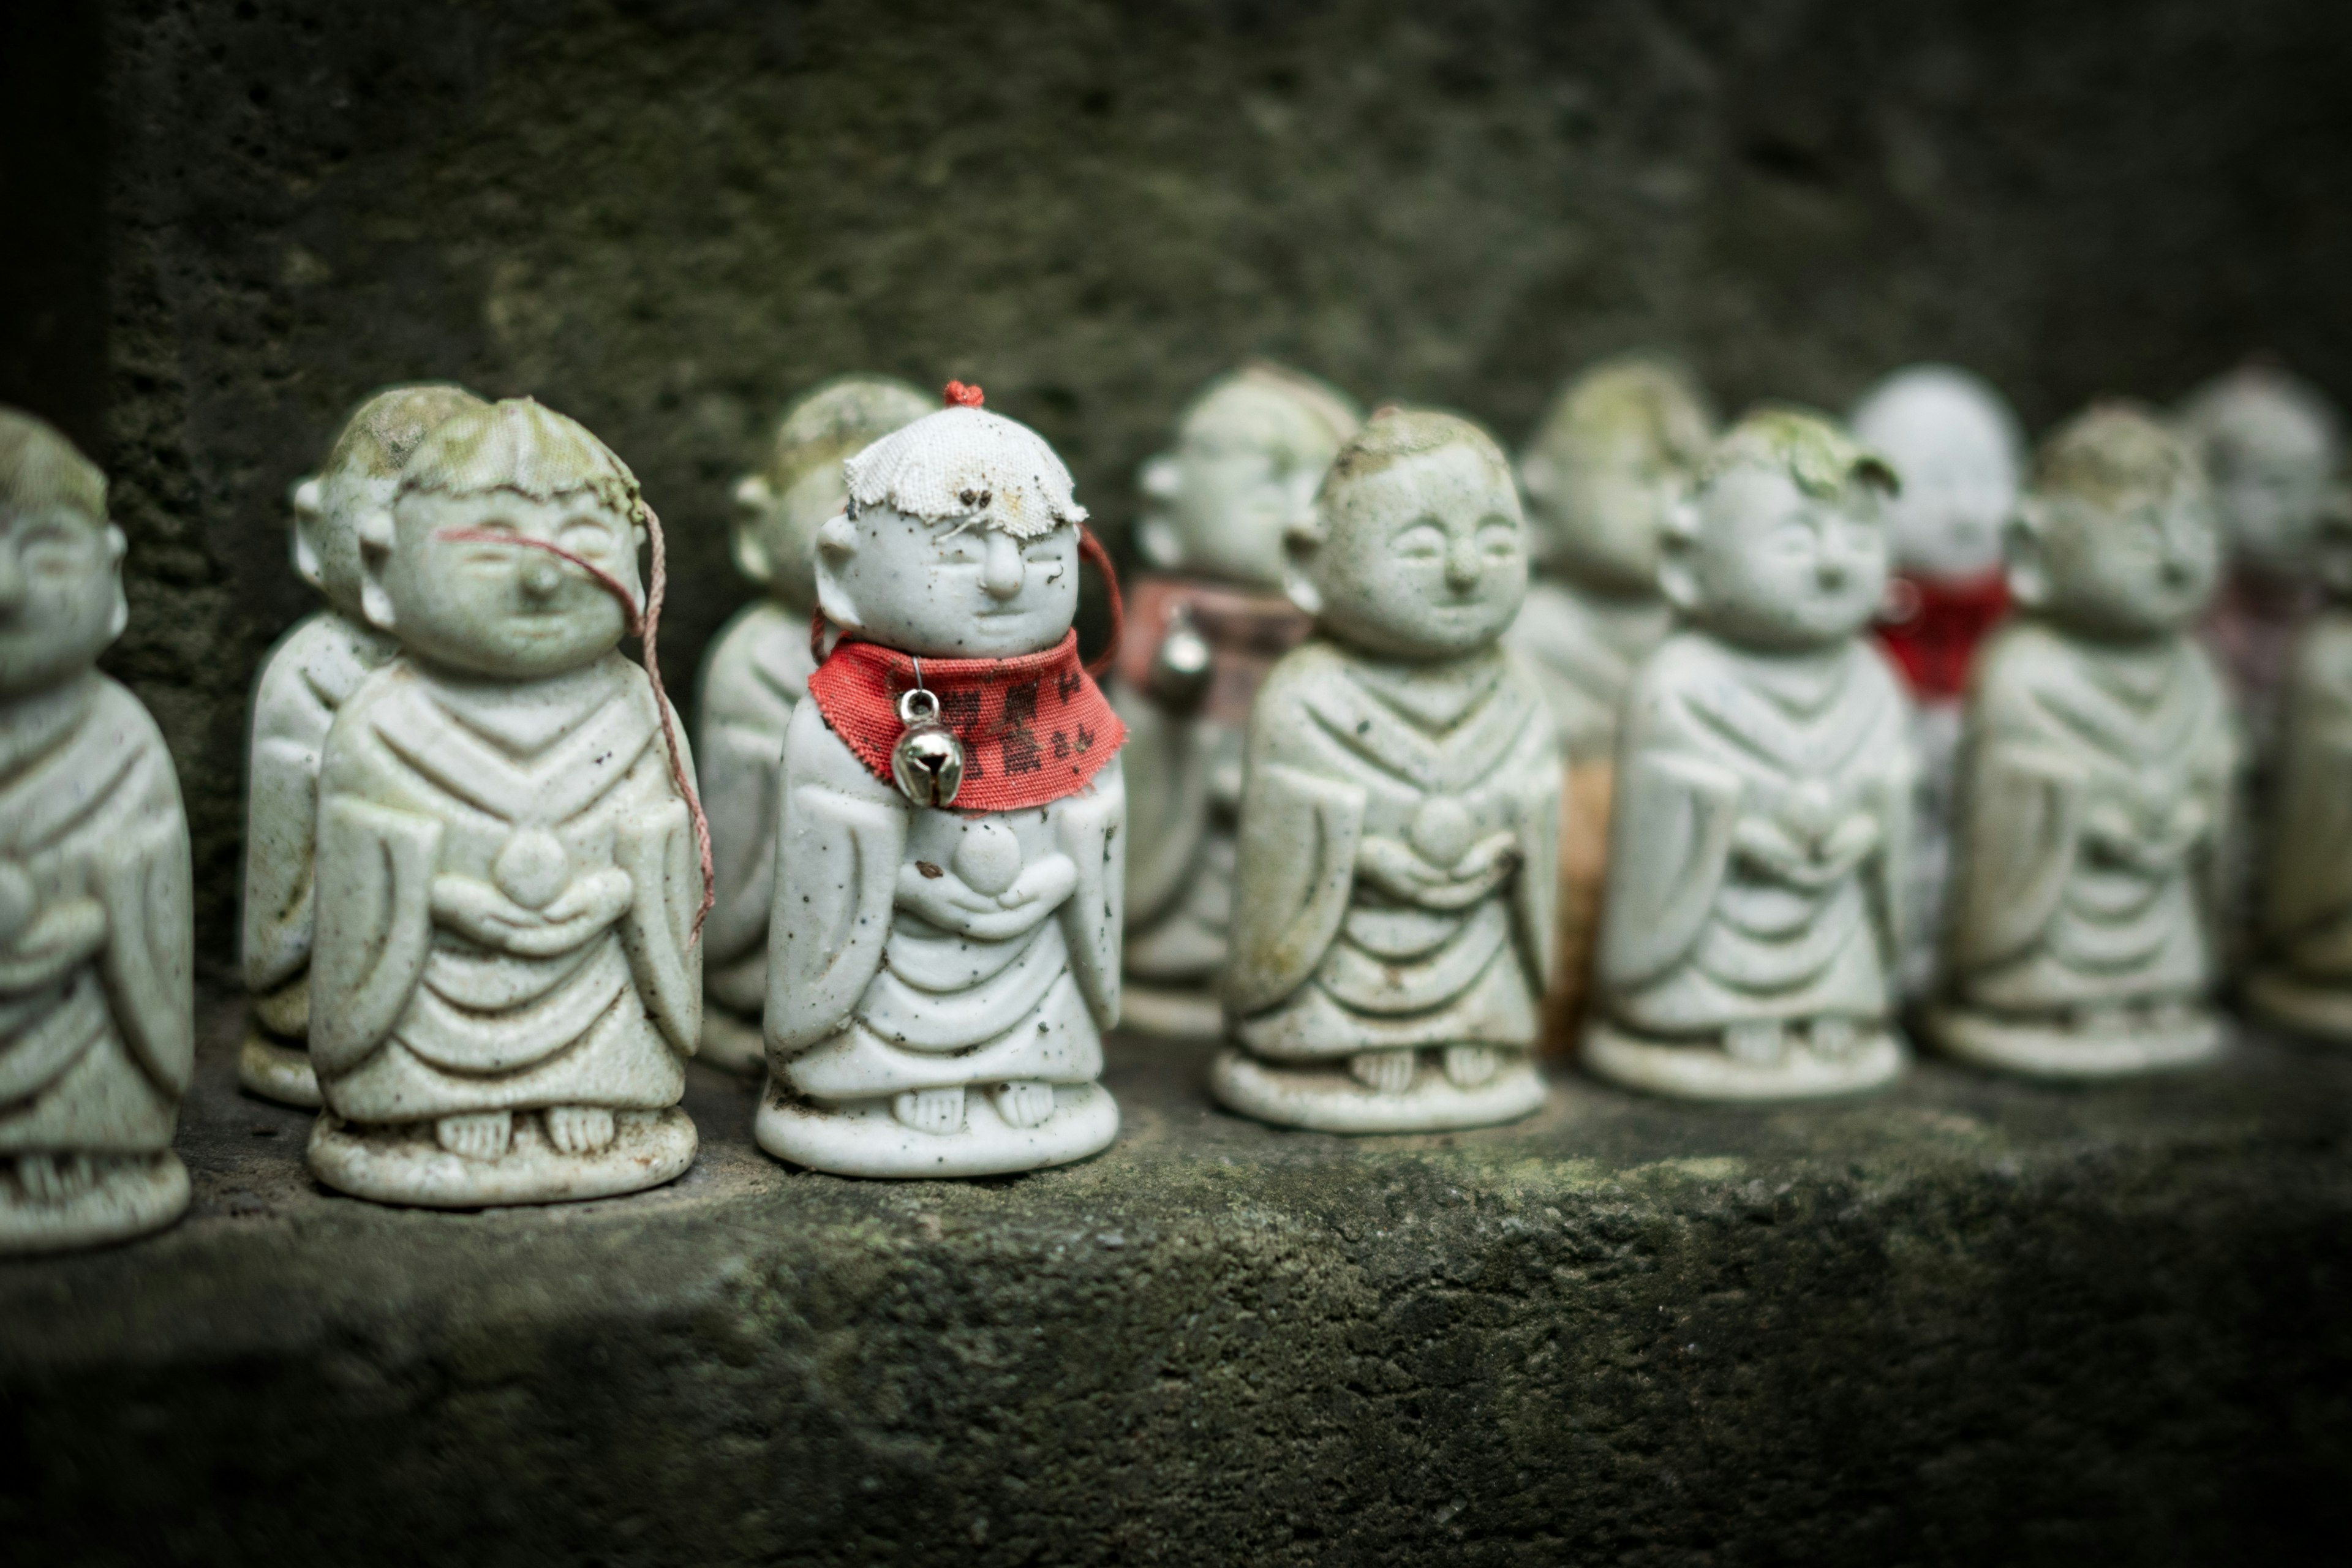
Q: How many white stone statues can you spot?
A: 13